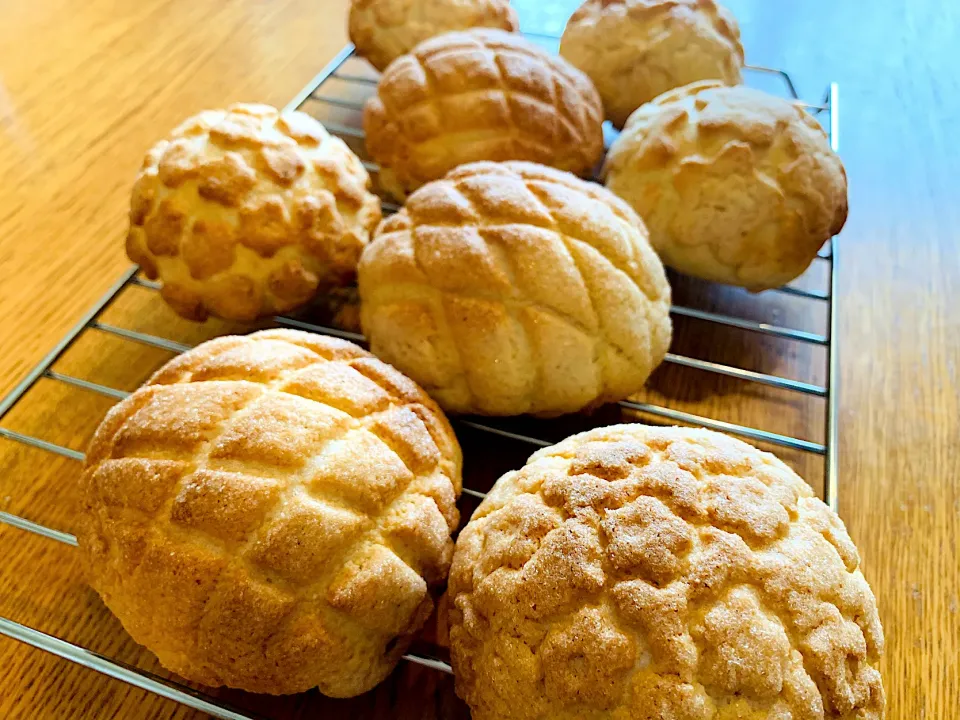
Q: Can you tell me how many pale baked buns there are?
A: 8